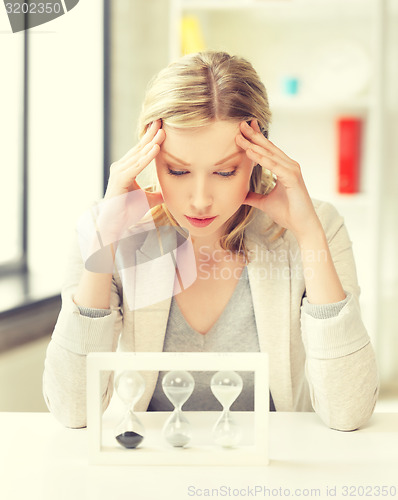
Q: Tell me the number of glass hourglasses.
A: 3